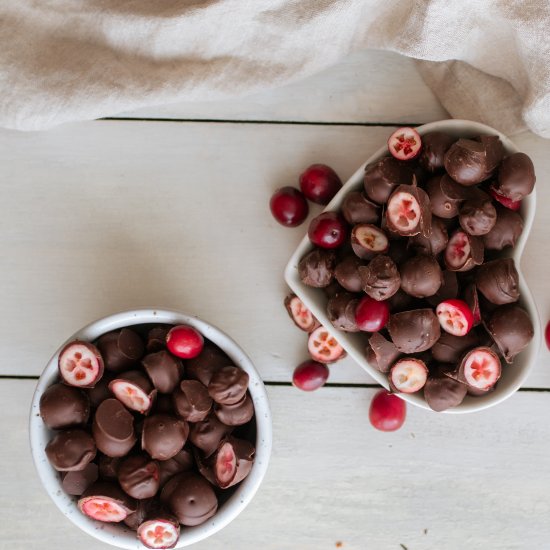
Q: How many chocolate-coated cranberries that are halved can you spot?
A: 12